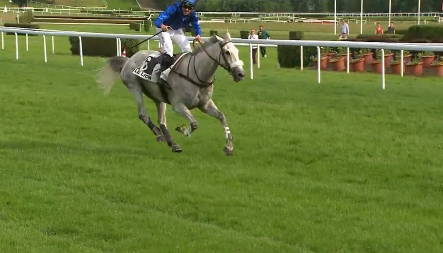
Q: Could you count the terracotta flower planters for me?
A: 13